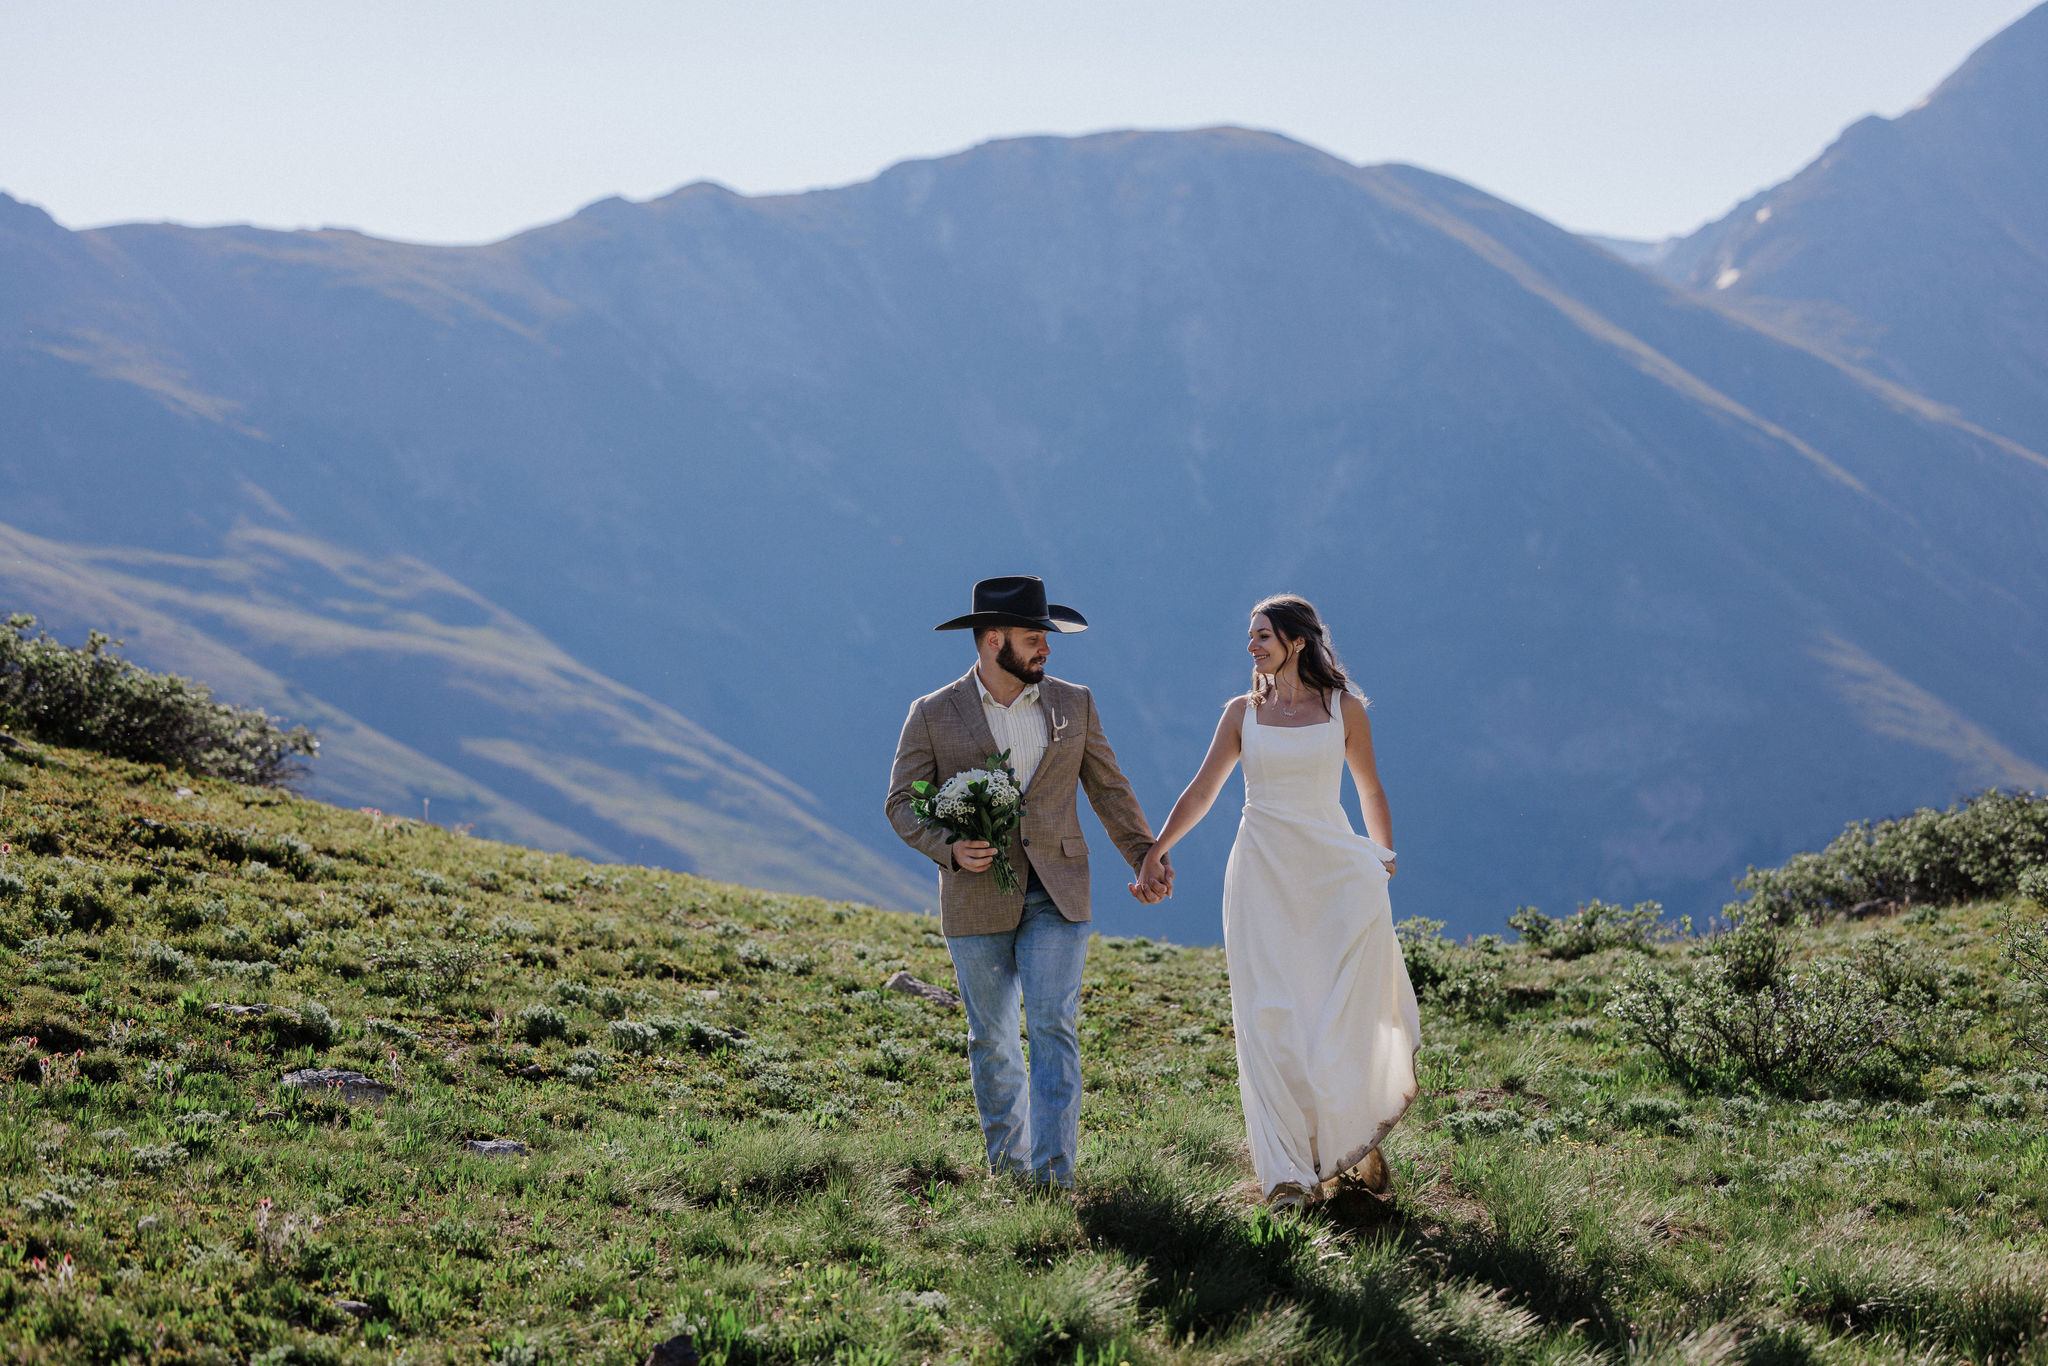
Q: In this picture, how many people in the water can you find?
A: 0